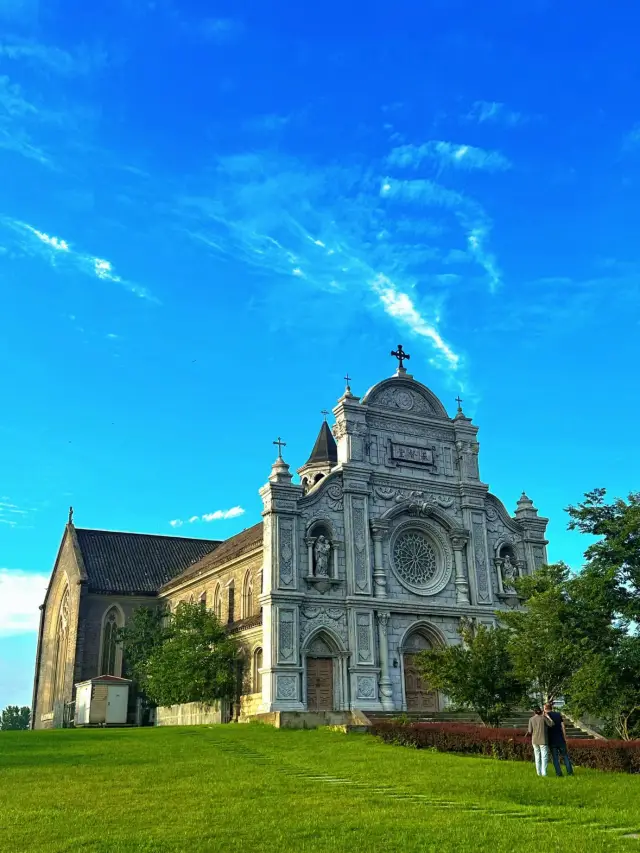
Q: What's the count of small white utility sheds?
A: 1